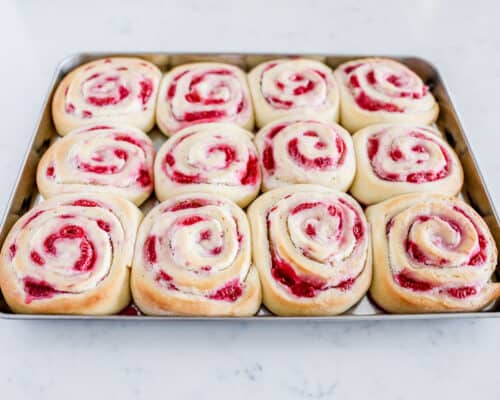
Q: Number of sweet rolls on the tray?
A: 12